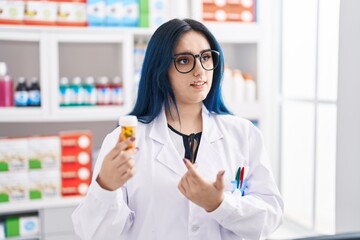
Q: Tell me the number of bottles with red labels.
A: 2